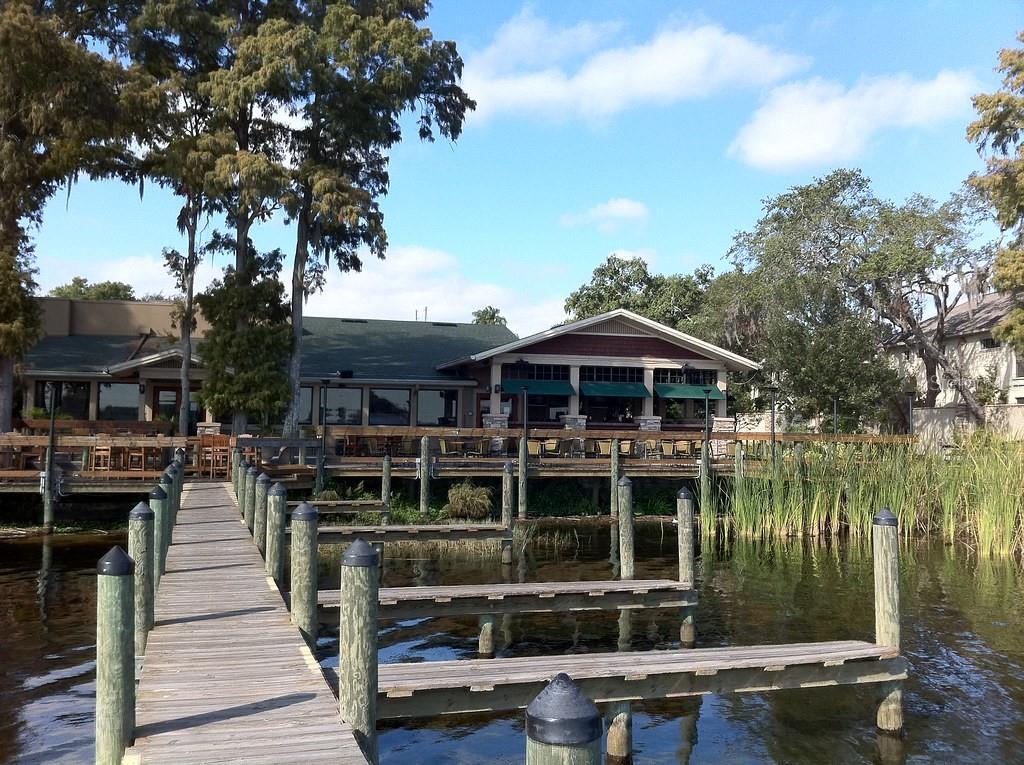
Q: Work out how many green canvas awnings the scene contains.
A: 3